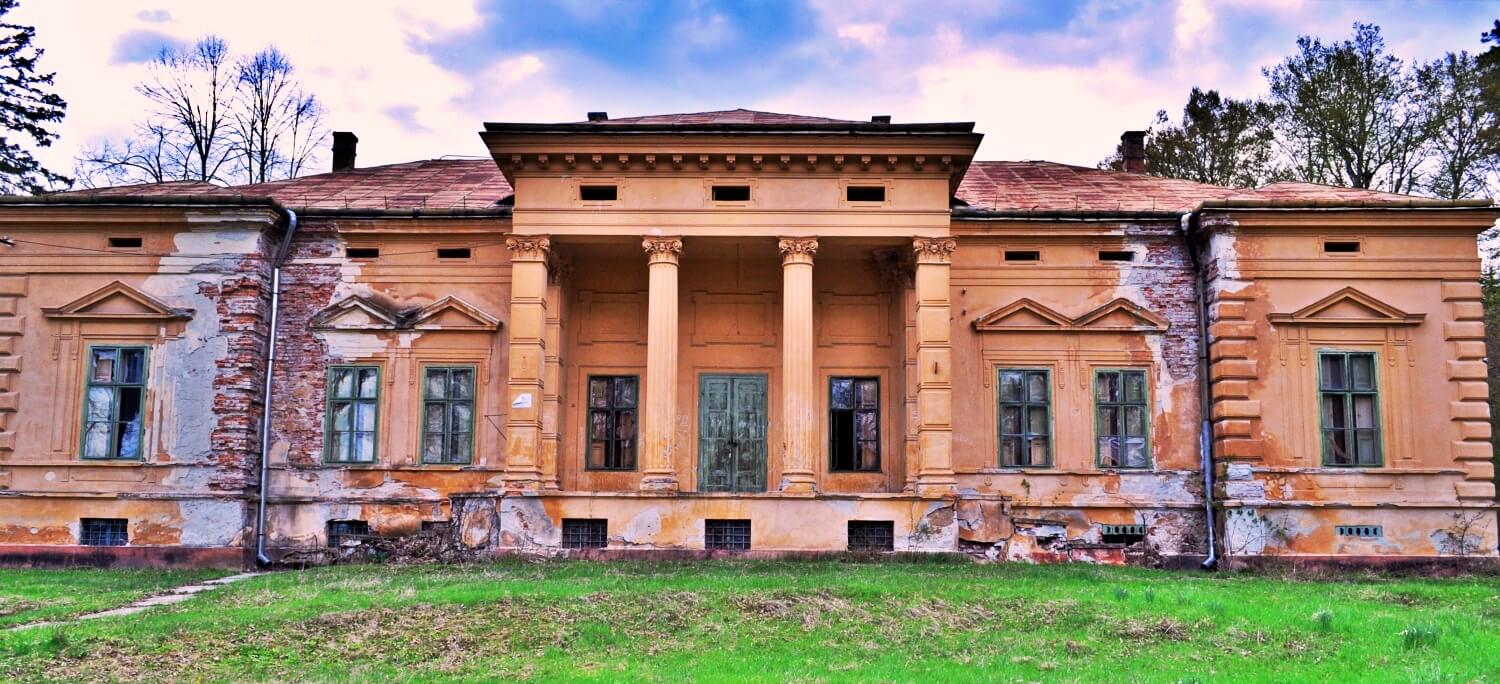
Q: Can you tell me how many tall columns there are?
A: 4